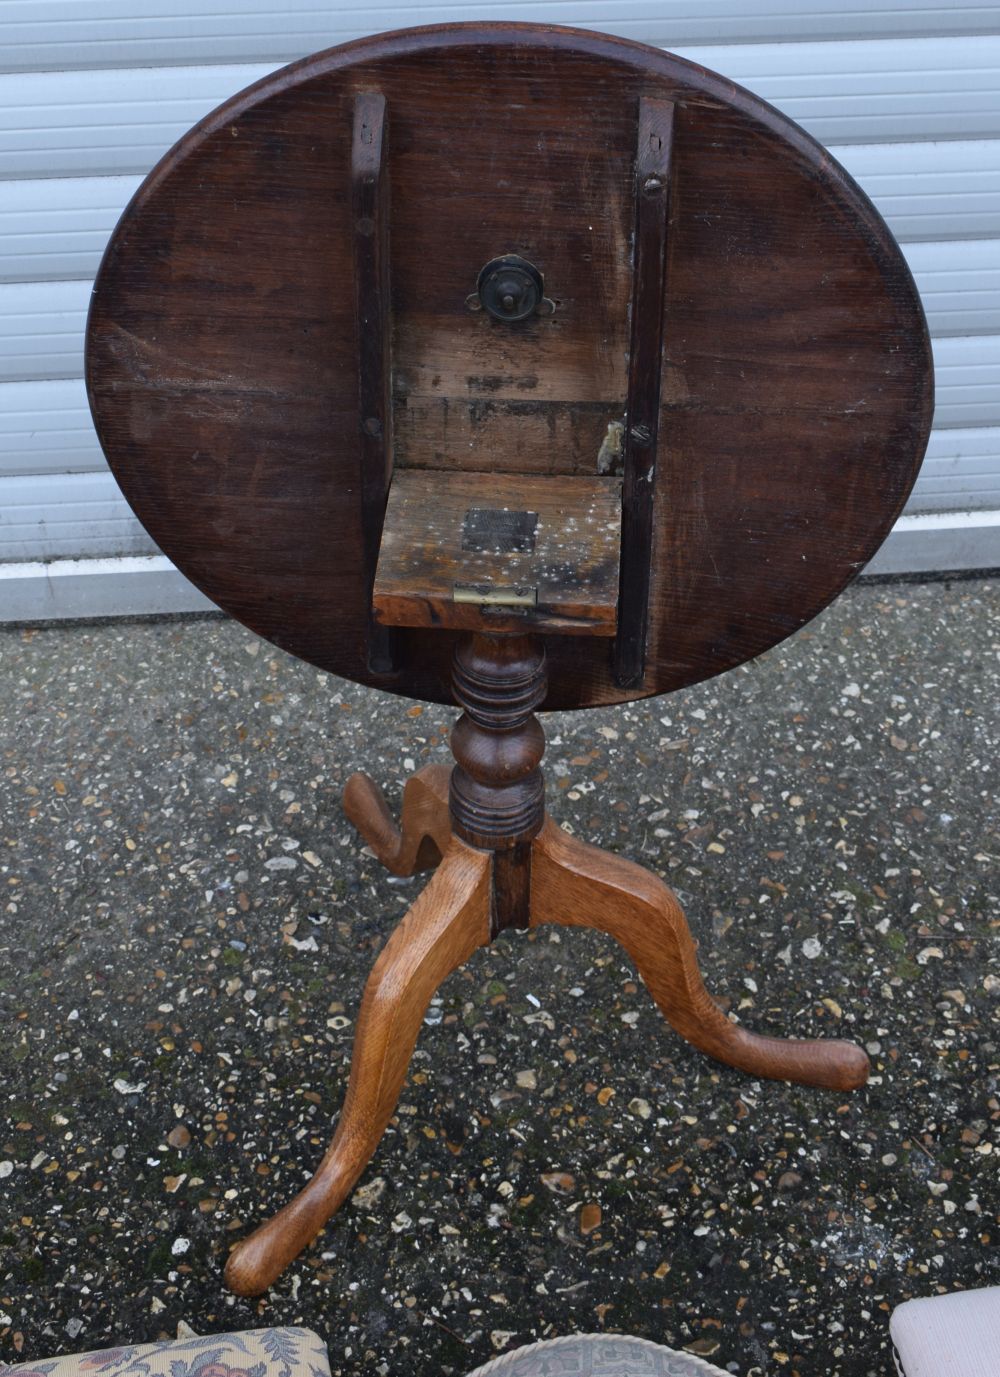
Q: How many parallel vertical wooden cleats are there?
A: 2